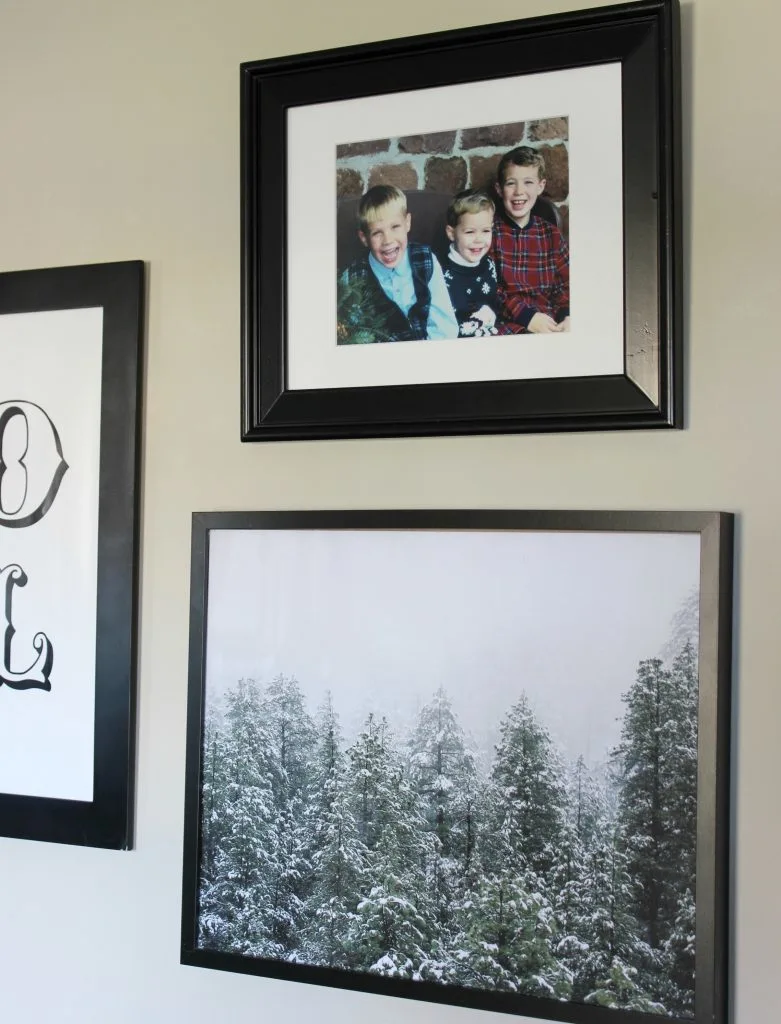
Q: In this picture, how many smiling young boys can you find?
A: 3